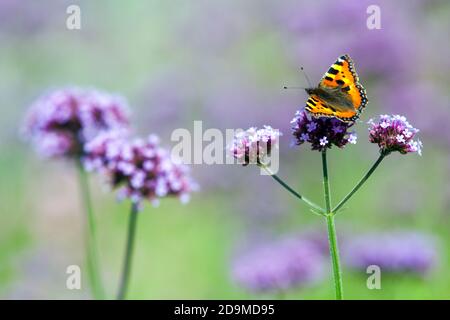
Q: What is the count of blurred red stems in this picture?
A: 0